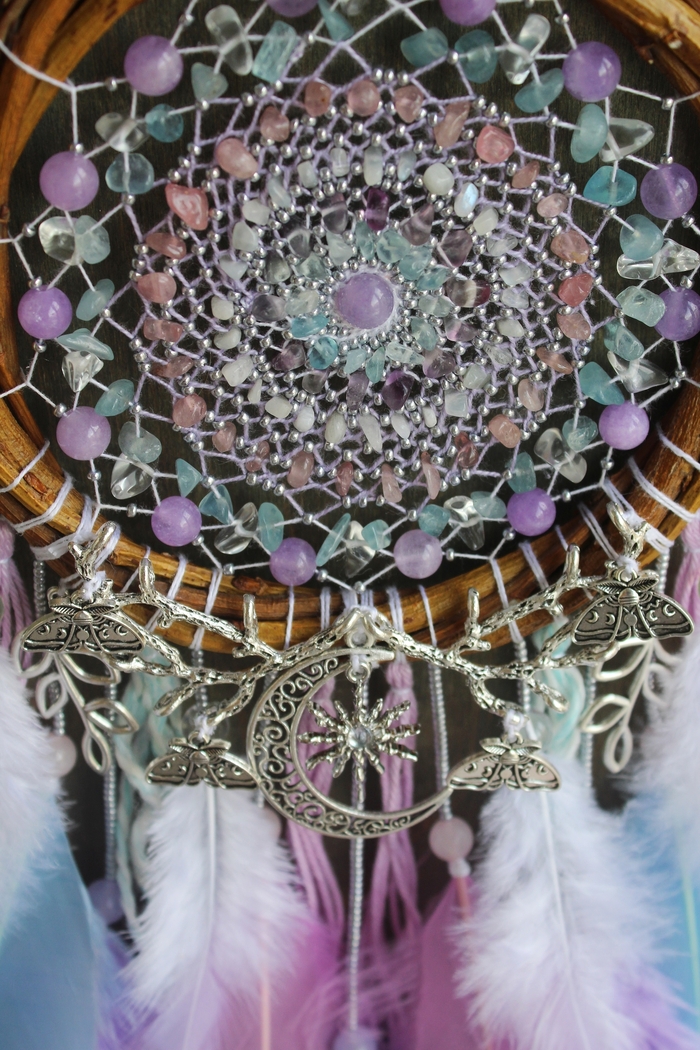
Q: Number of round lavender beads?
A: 15